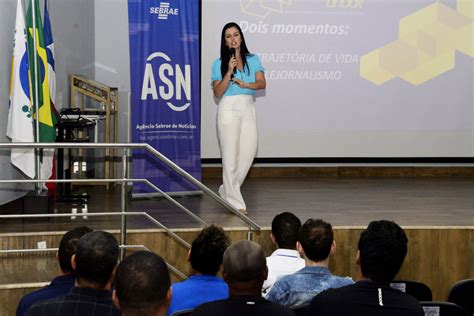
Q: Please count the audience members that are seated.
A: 8